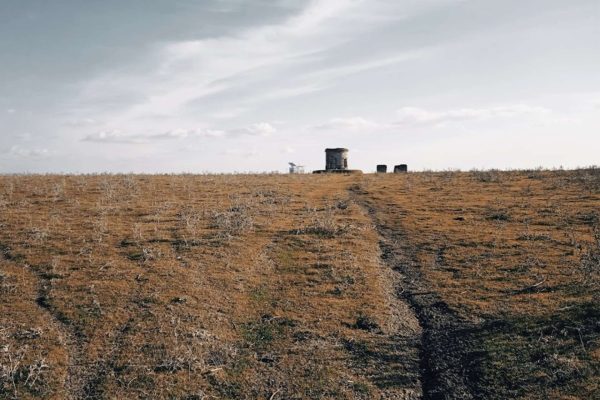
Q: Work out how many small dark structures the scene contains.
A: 2